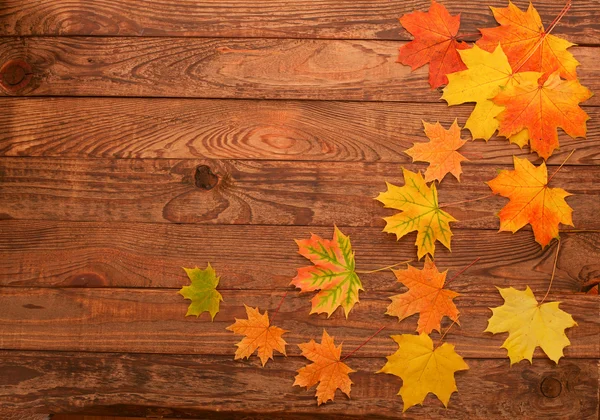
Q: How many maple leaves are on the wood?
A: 14